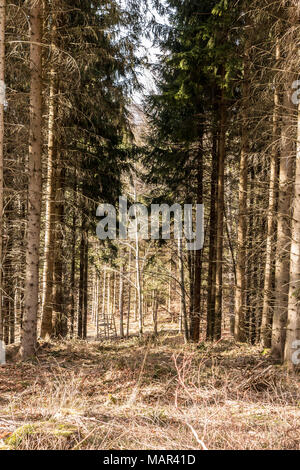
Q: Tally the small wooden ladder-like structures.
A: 1